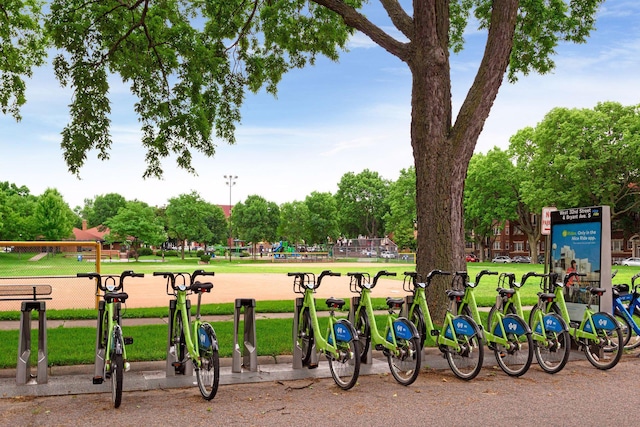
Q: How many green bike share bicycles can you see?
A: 8